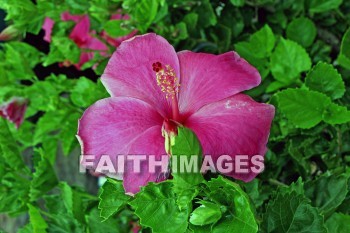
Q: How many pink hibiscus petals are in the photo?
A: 5